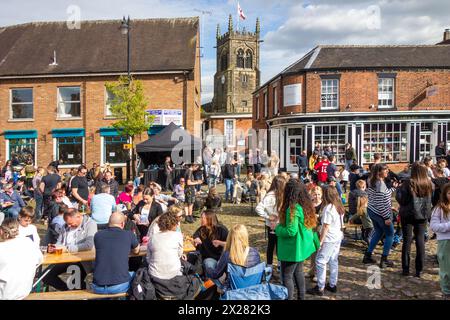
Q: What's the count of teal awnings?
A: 4